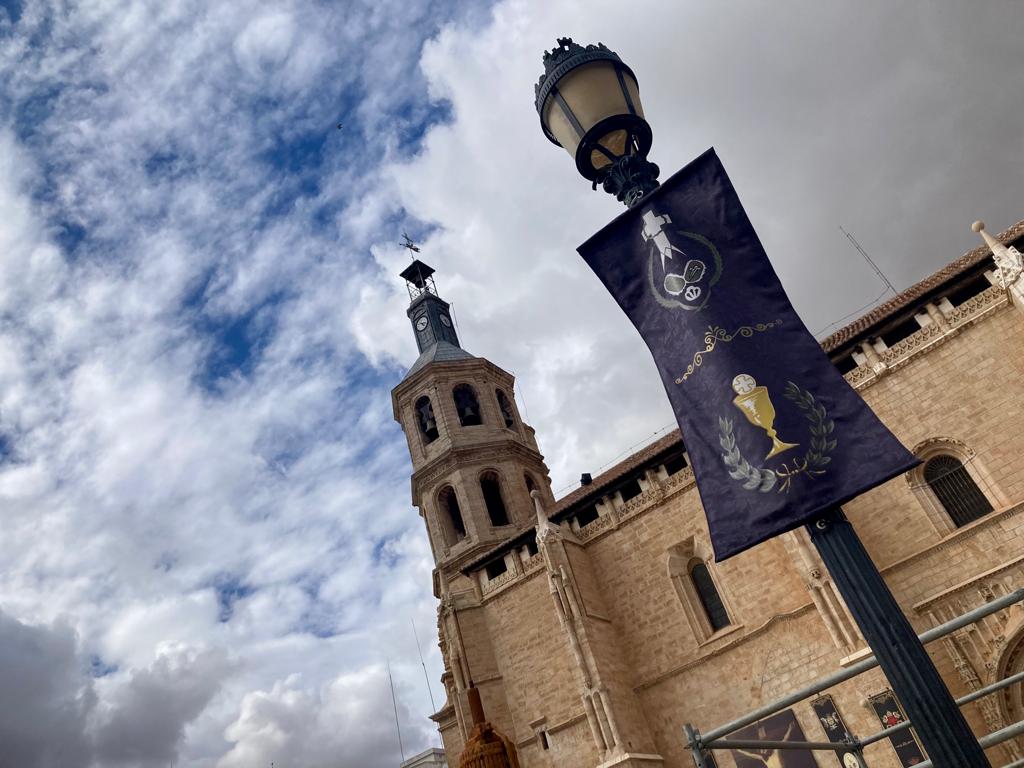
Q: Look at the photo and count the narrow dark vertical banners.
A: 2